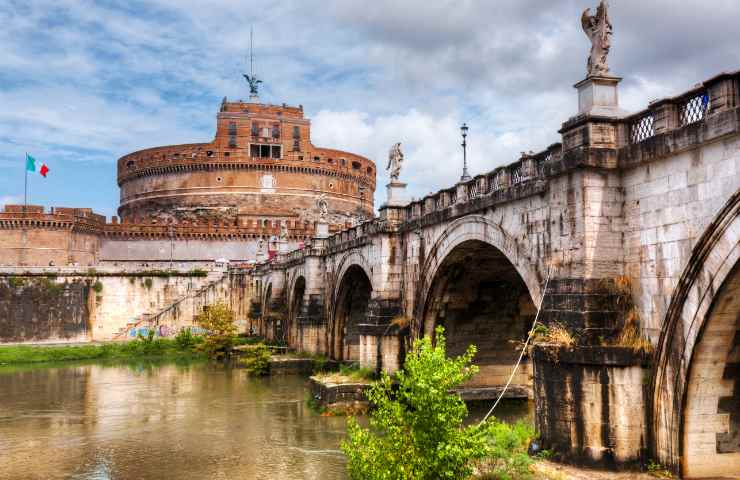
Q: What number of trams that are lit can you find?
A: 0